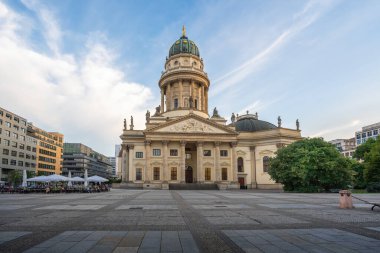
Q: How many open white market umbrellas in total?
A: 4